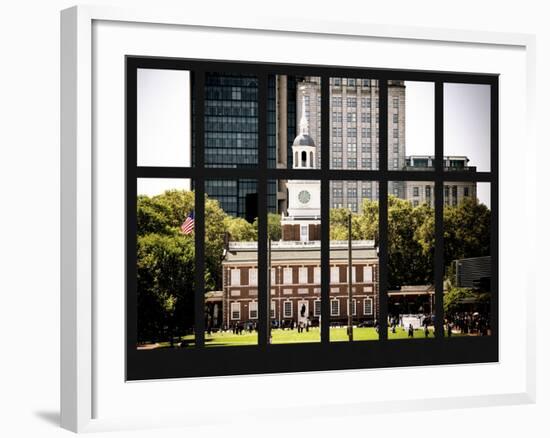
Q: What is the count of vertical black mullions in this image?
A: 5